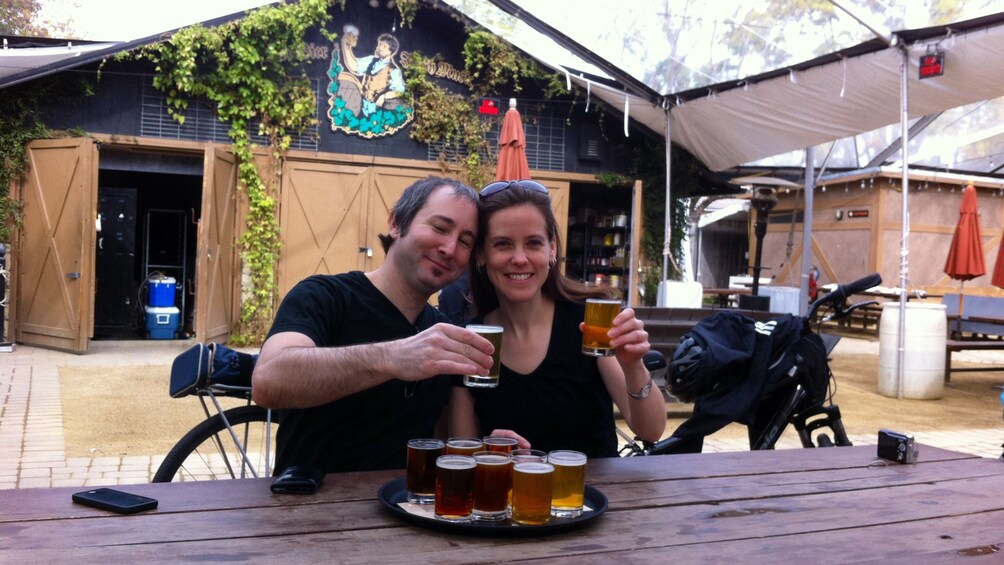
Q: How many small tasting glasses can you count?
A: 10